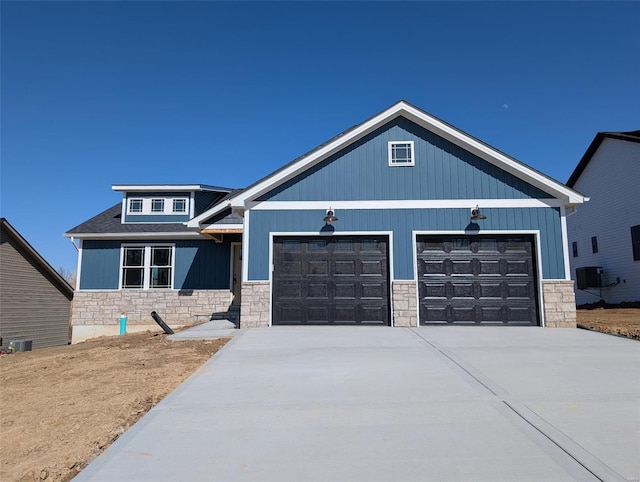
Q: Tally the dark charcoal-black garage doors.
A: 2